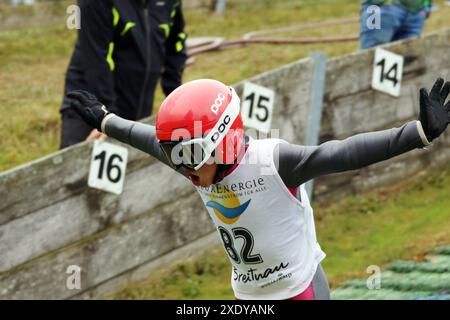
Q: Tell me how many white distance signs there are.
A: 3